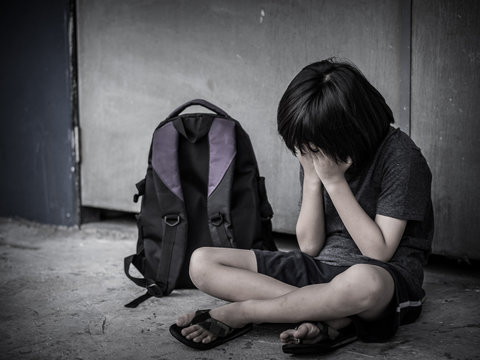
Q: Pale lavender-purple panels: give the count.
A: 2